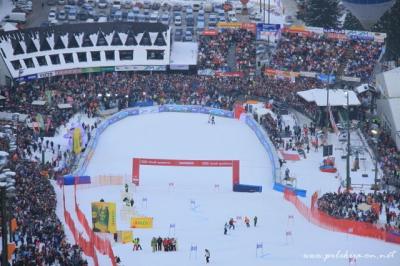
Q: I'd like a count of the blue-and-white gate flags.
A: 5